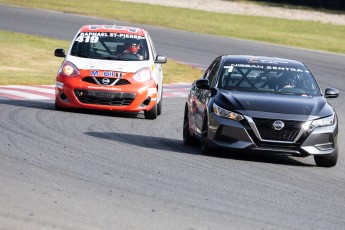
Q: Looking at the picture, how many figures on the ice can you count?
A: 0